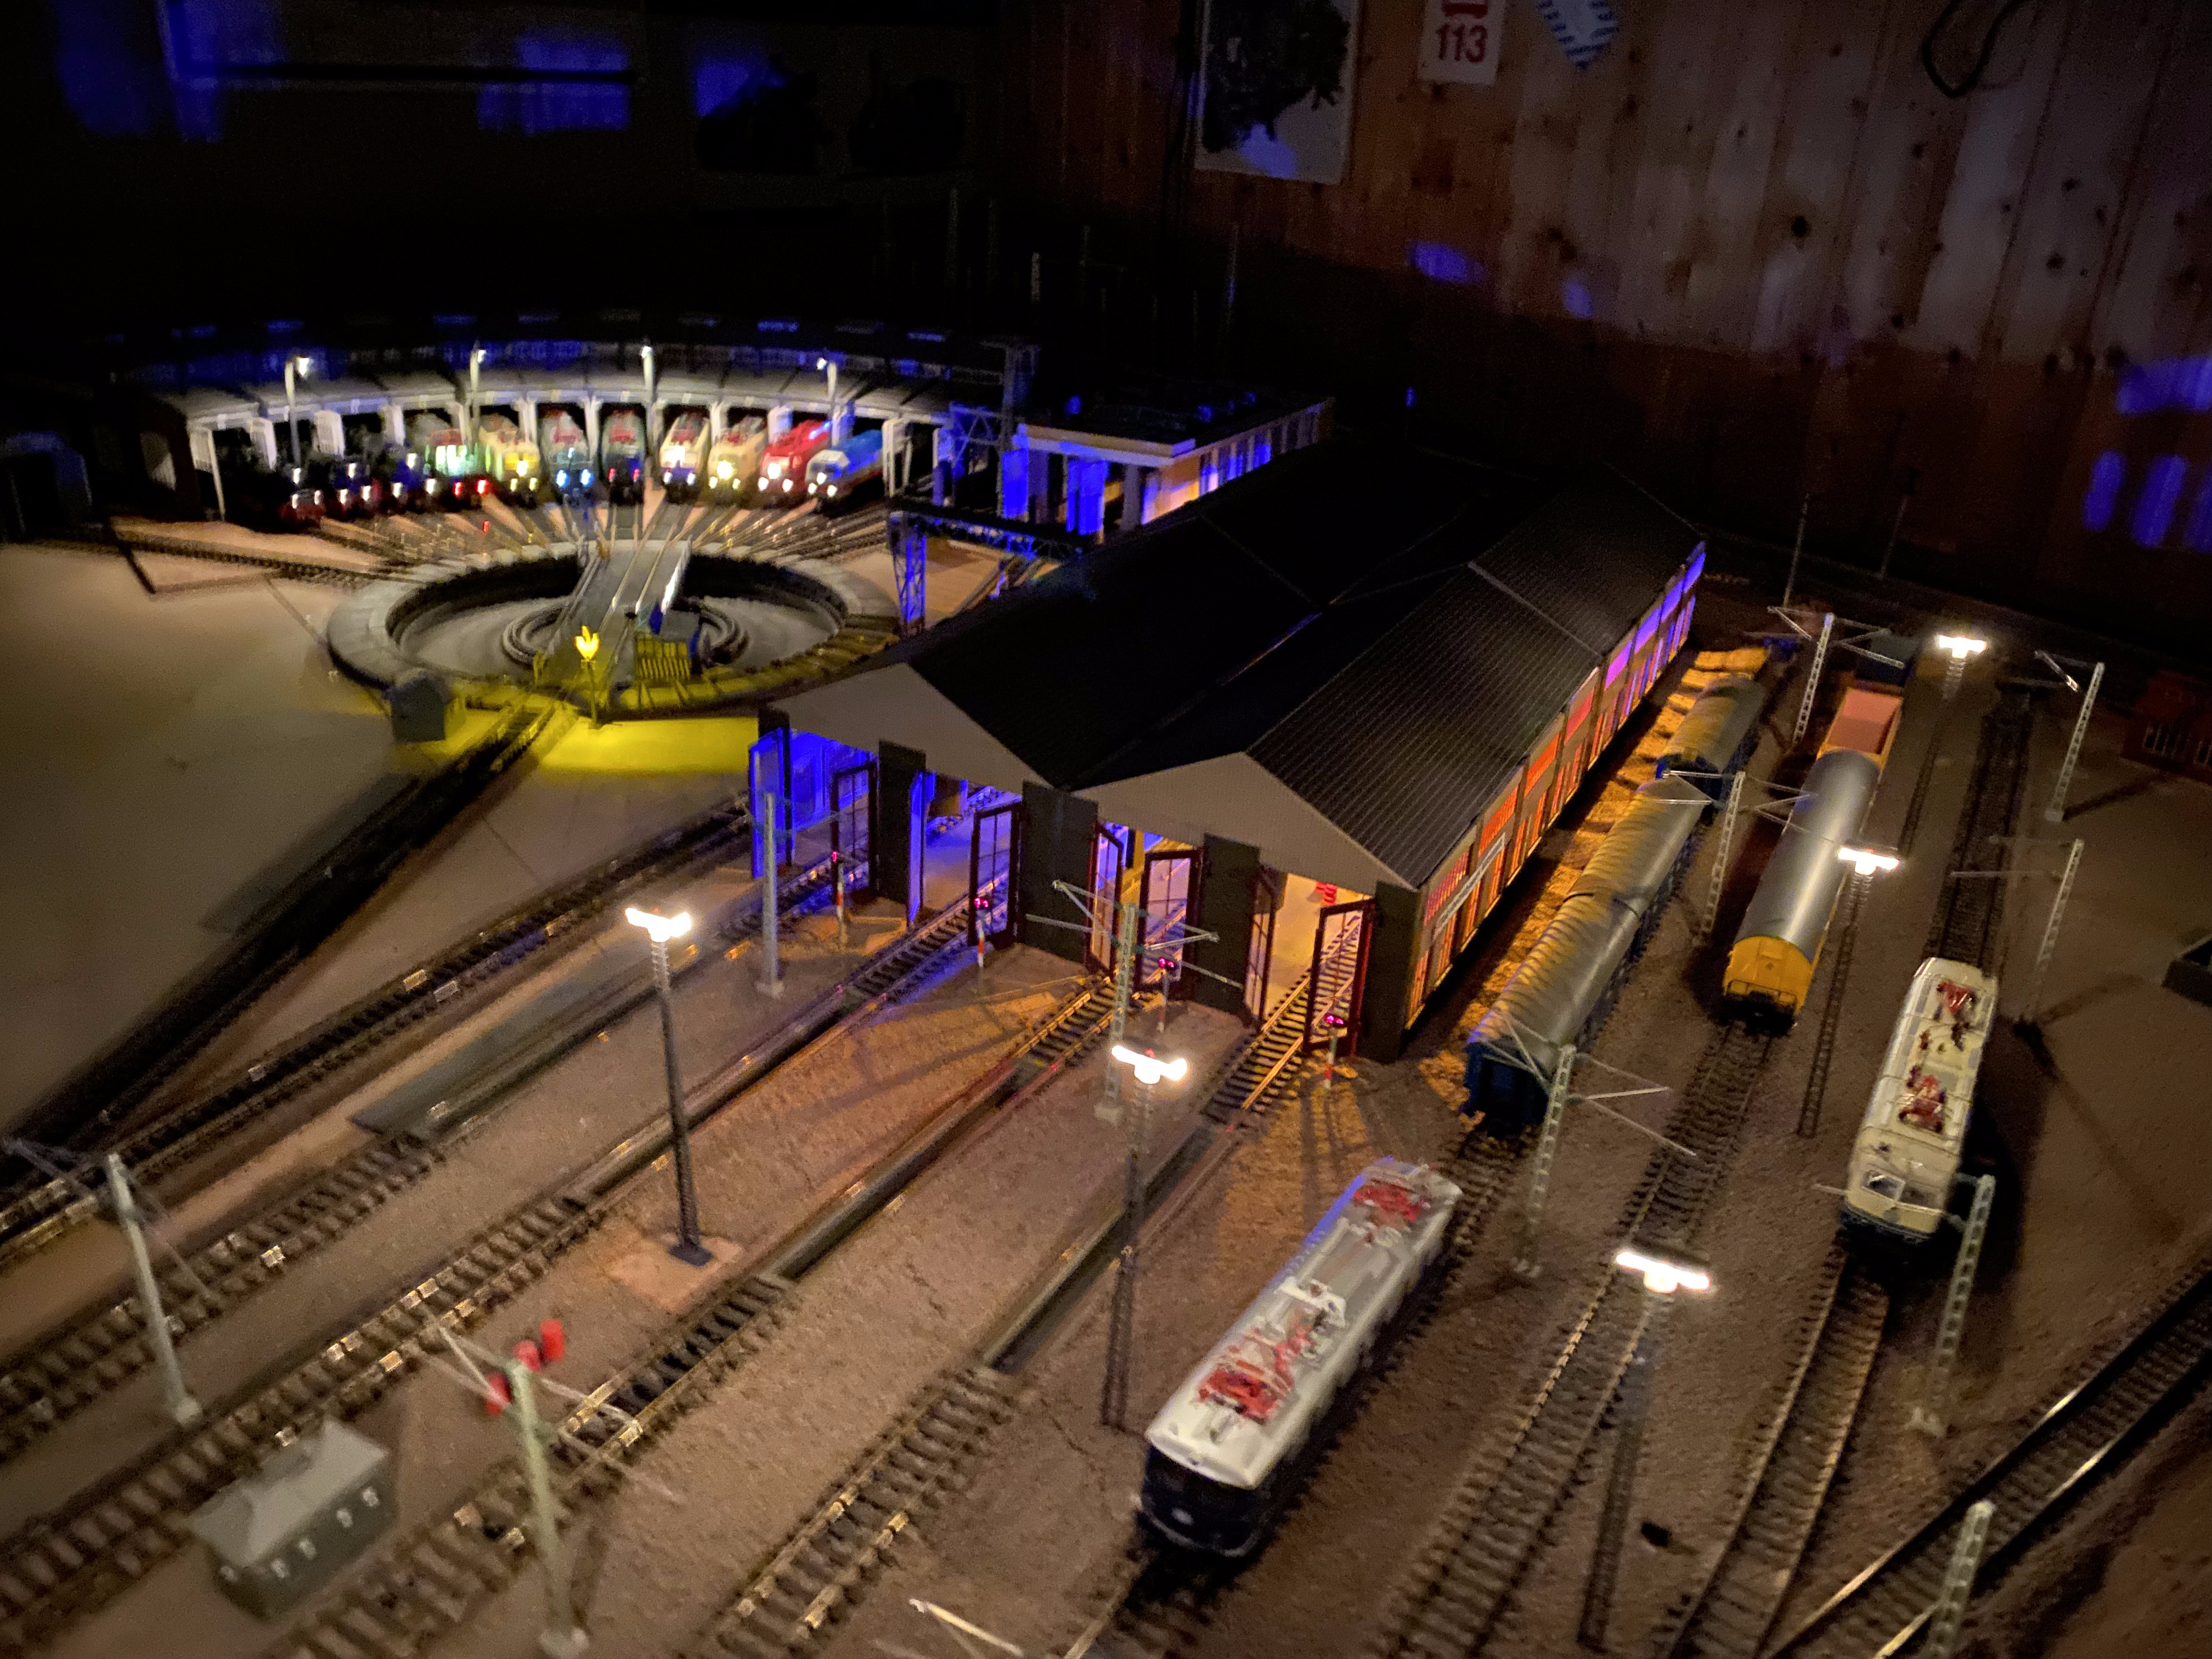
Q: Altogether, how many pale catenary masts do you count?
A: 11